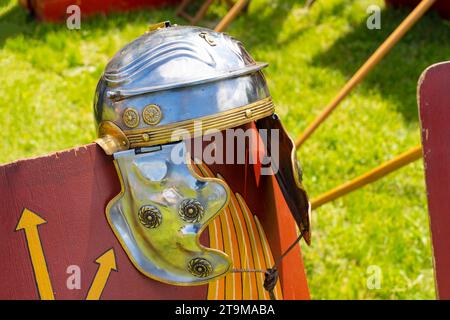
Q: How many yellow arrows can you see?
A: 2